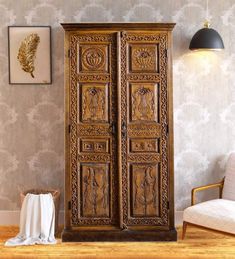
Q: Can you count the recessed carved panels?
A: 8